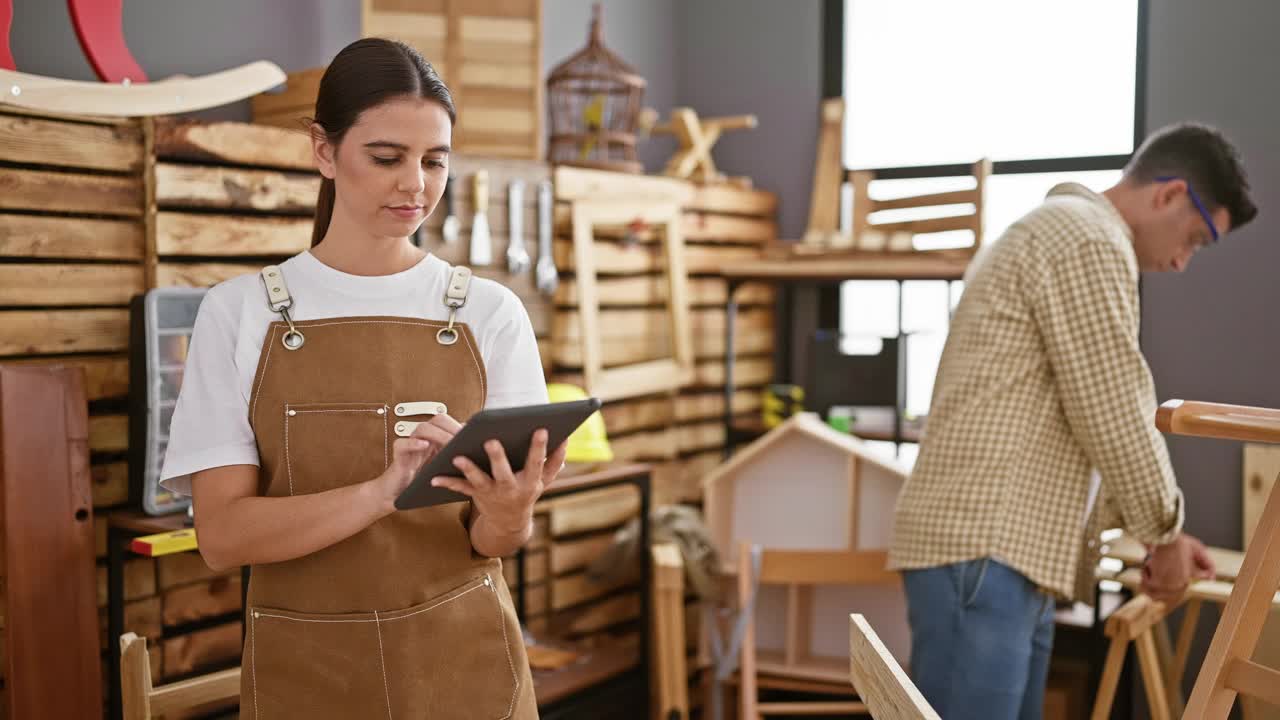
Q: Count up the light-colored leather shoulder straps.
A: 2